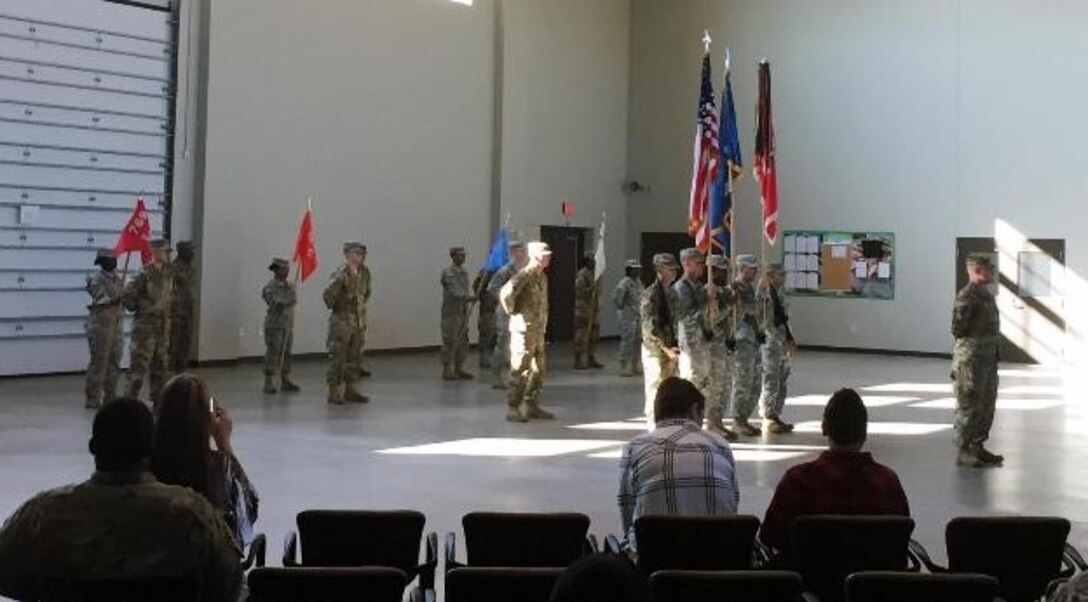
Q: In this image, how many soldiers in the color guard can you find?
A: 5